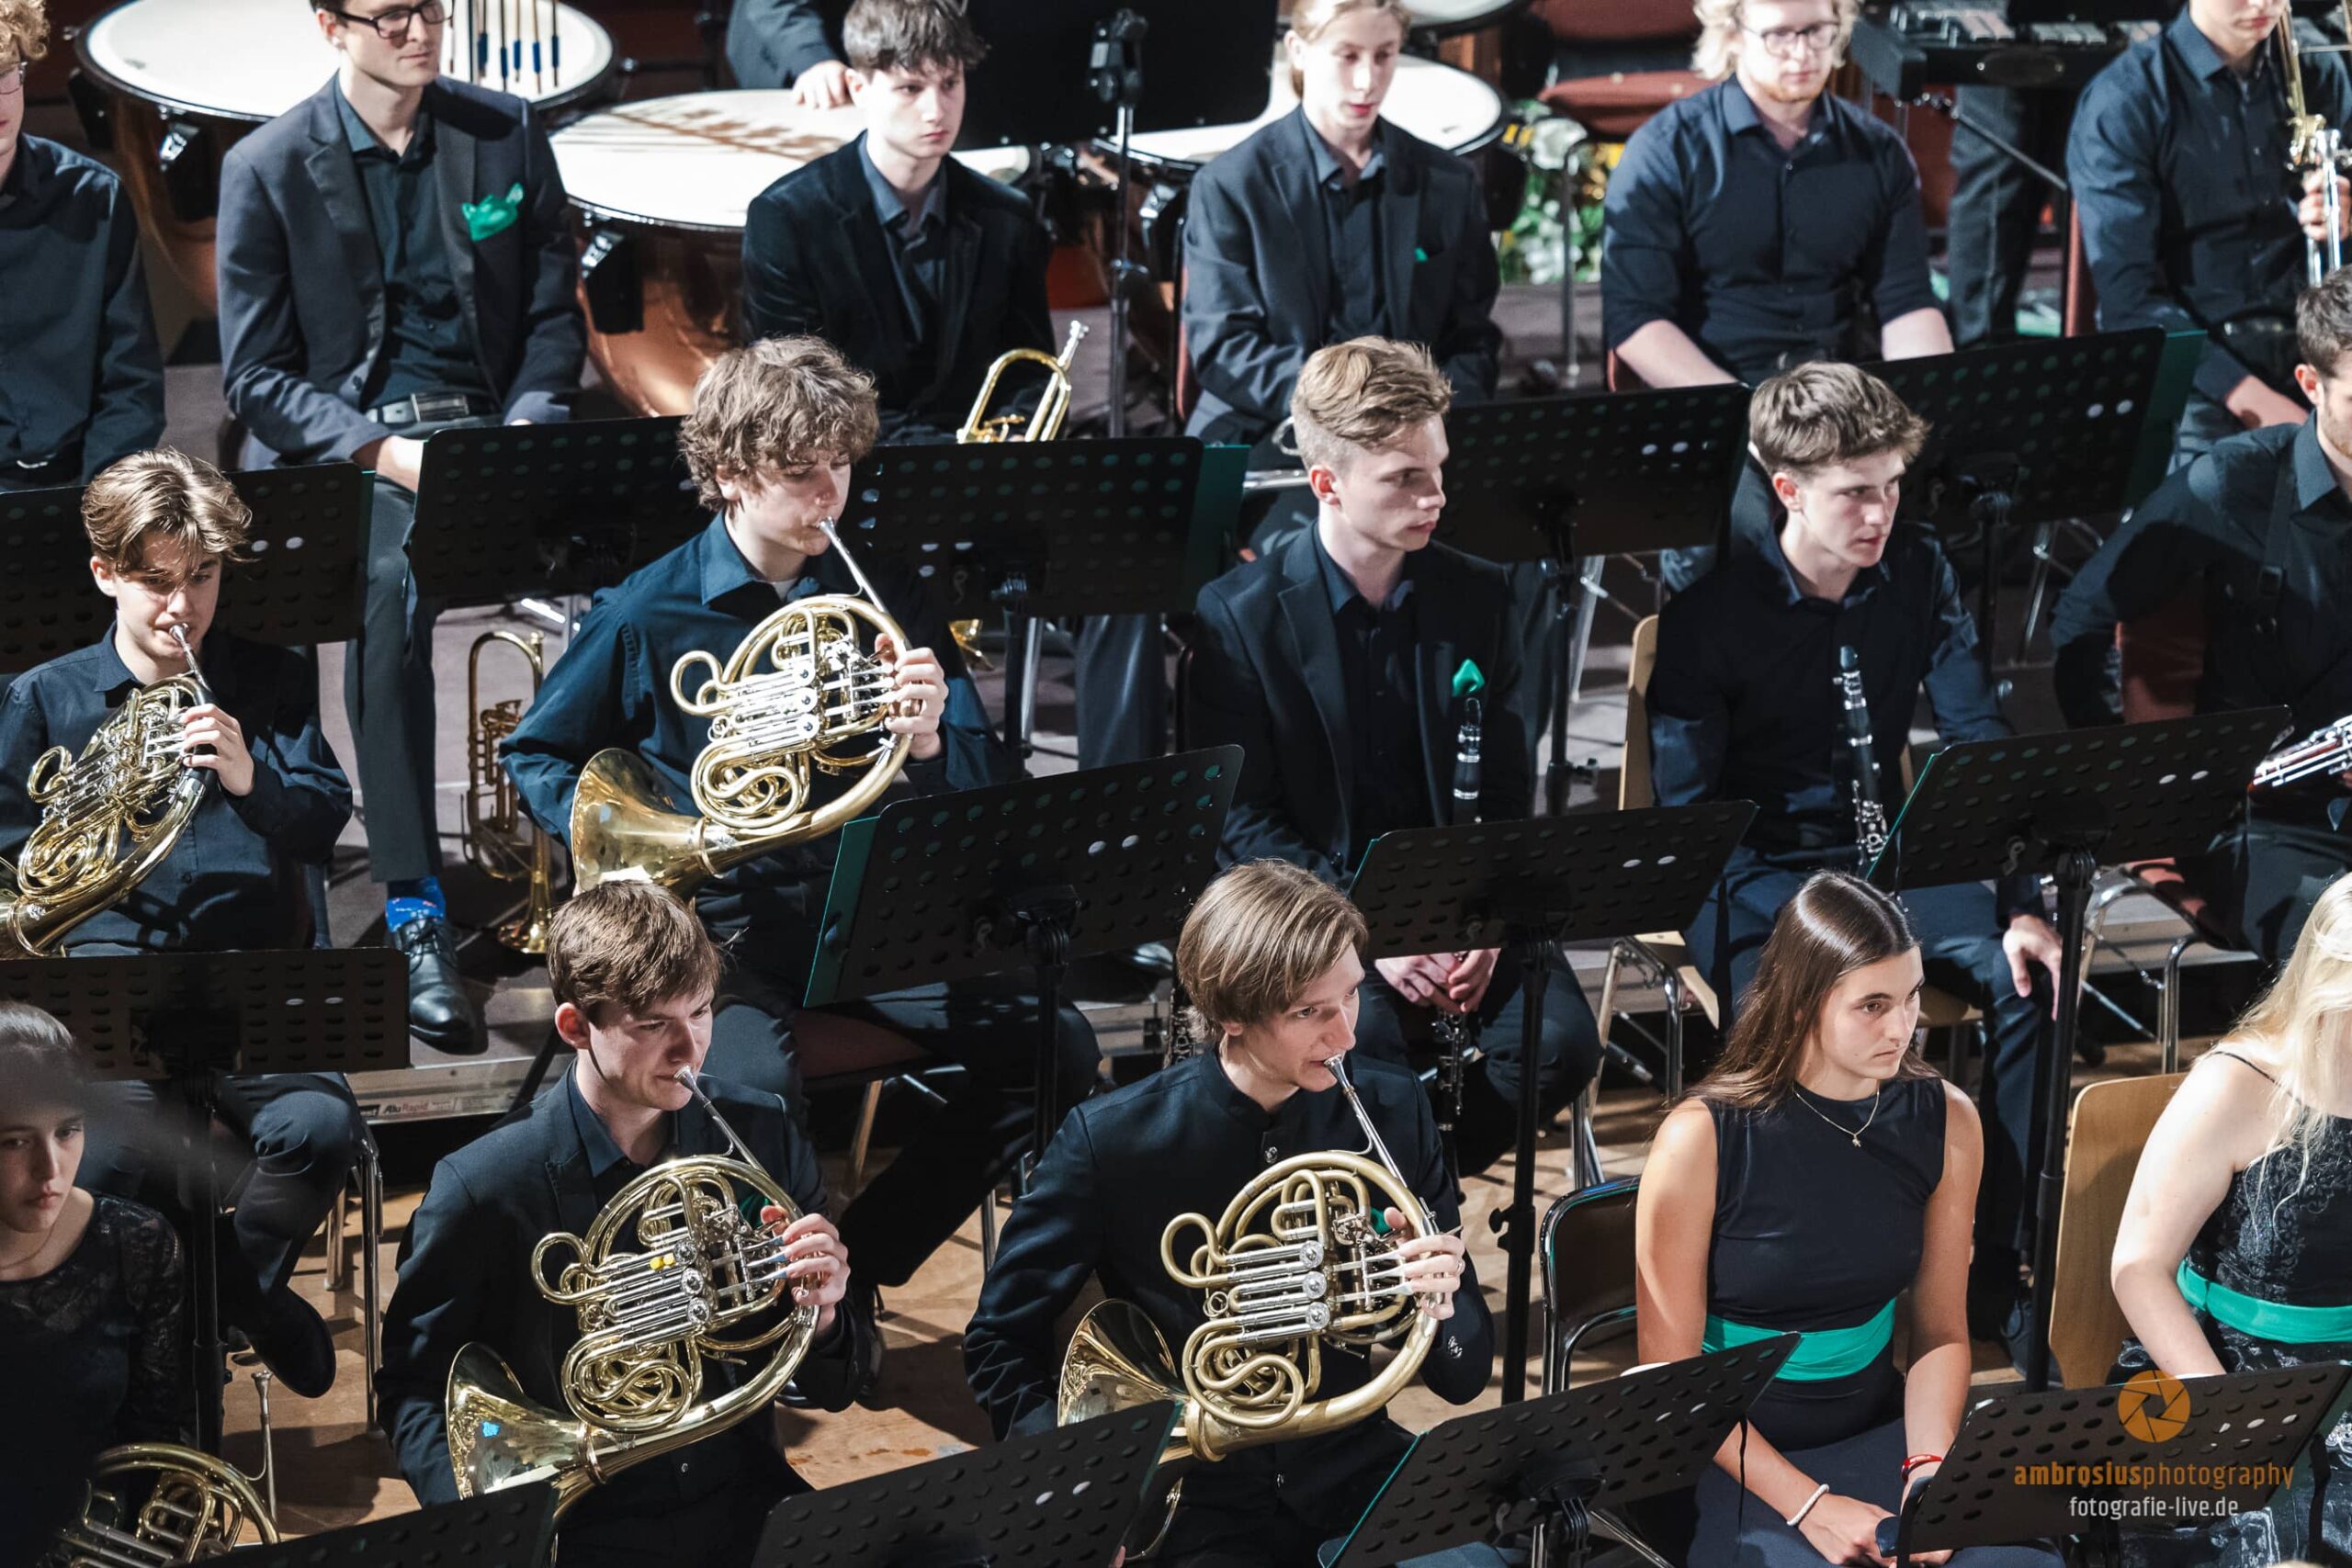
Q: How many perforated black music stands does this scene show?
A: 13